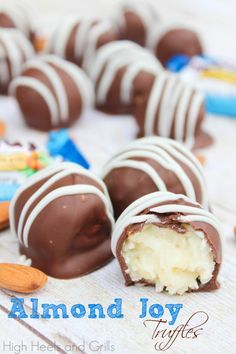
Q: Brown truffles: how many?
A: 11